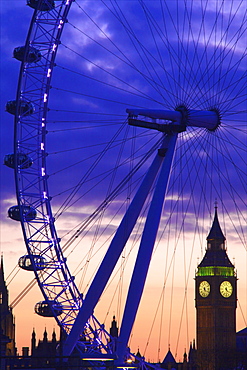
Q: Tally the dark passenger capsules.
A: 7